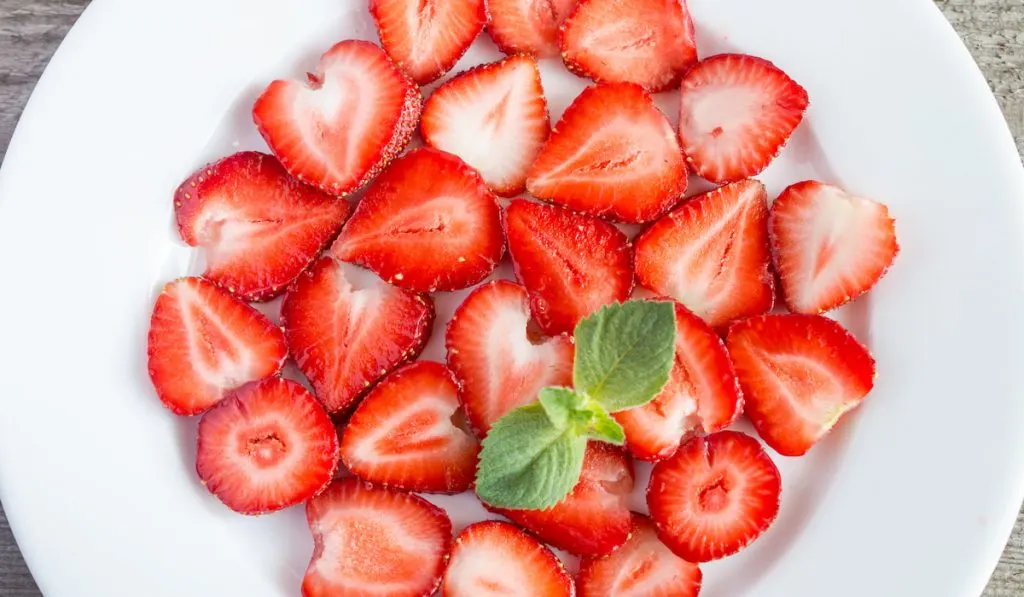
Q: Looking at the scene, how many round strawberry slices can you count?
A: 2